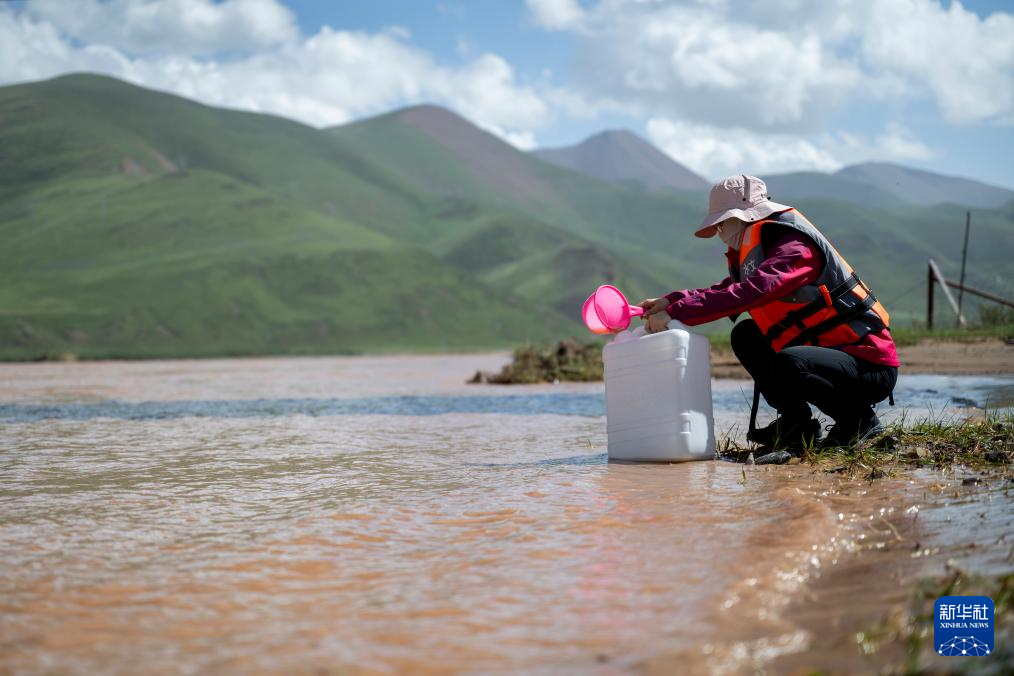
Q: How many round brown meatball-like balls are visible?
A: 0